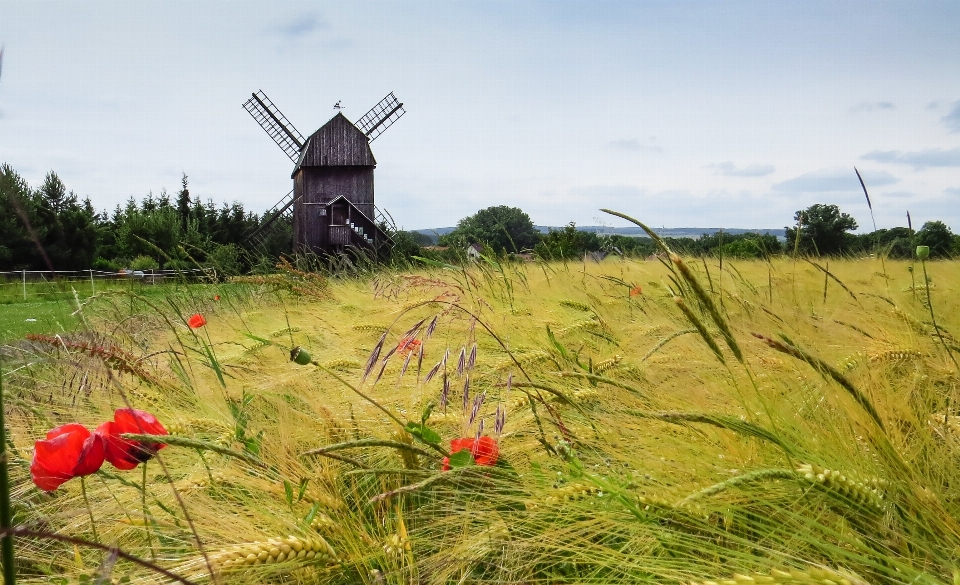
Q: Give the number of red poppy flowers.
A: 6